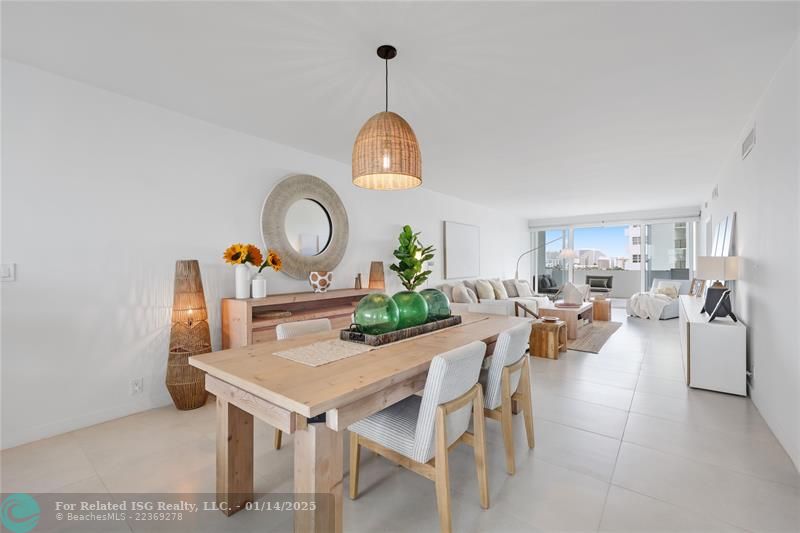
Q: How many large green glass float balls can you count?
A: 3